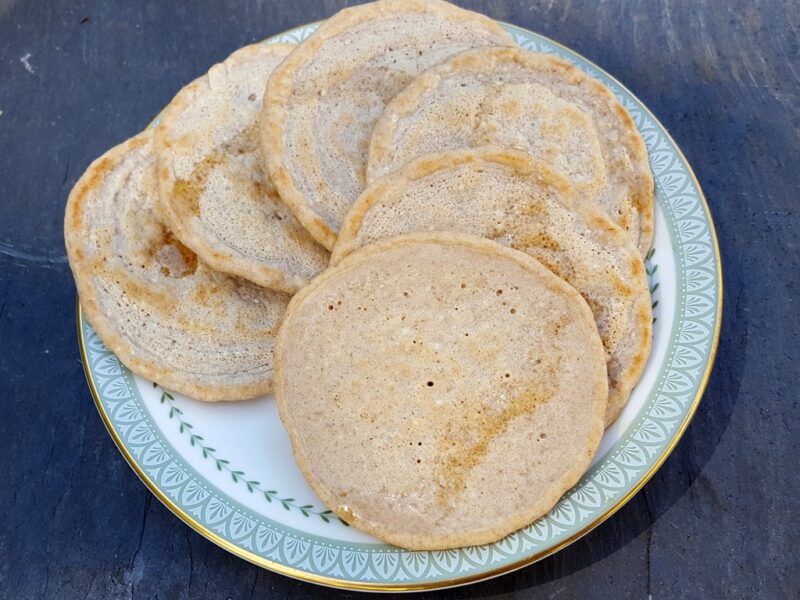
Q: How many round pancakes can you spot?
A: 6